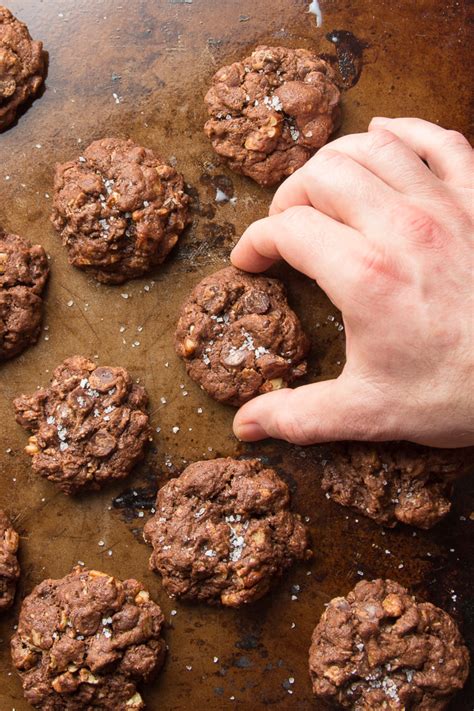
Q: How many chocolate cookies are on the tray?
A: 11